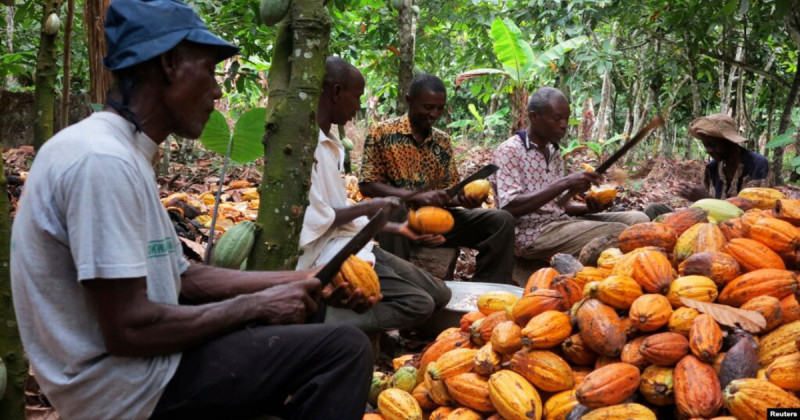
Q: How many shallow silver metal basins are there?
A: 1